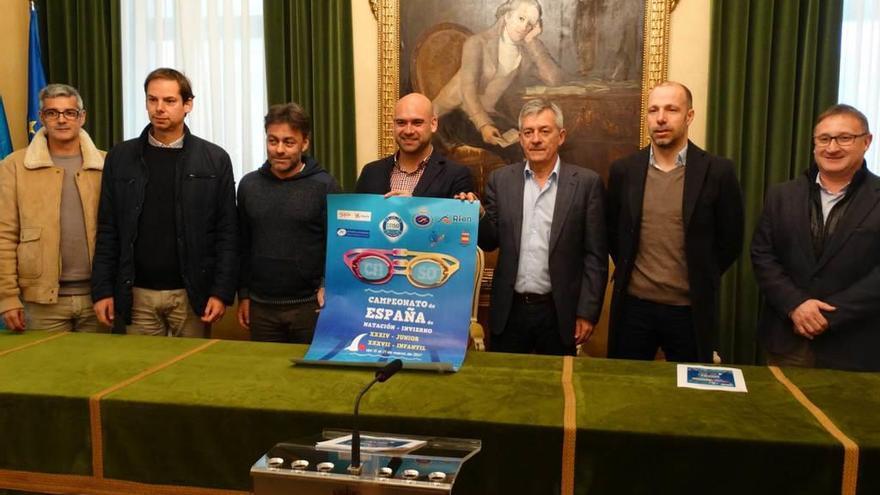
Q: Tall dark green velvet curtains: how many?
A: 3